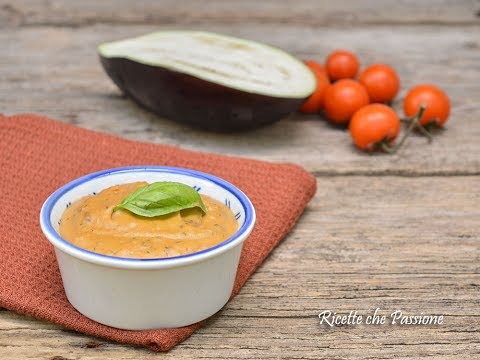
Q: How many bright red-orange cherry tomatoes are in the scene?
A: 6